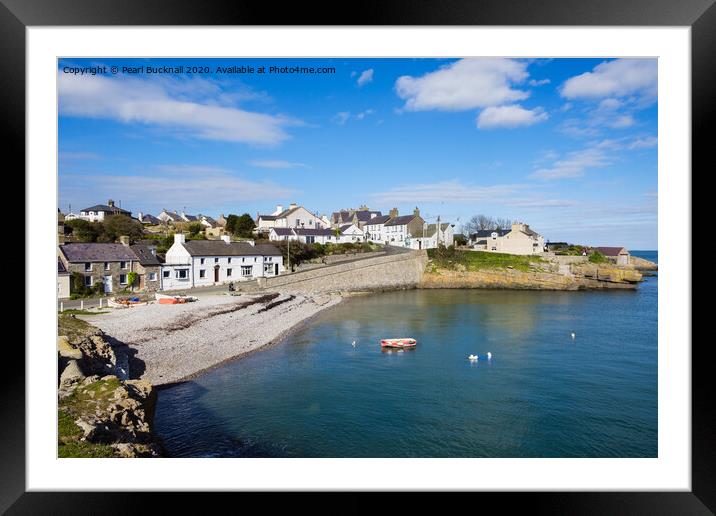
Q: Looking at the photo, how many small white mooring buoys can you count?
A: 4